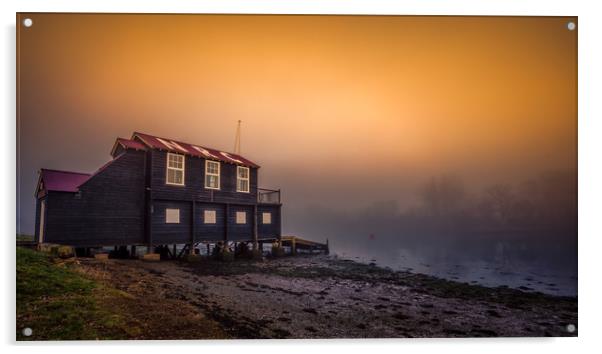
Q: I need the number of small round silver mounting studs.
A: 4